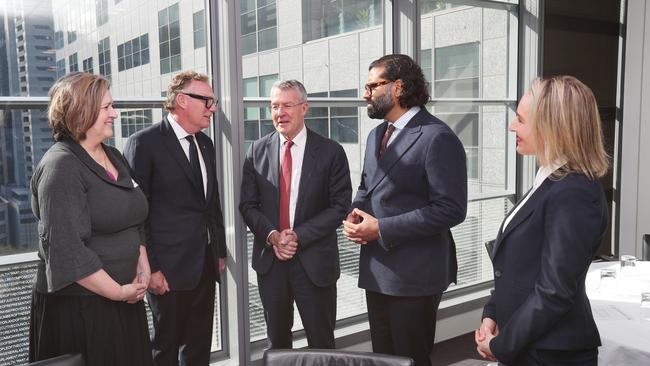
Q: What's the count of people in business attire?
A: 5